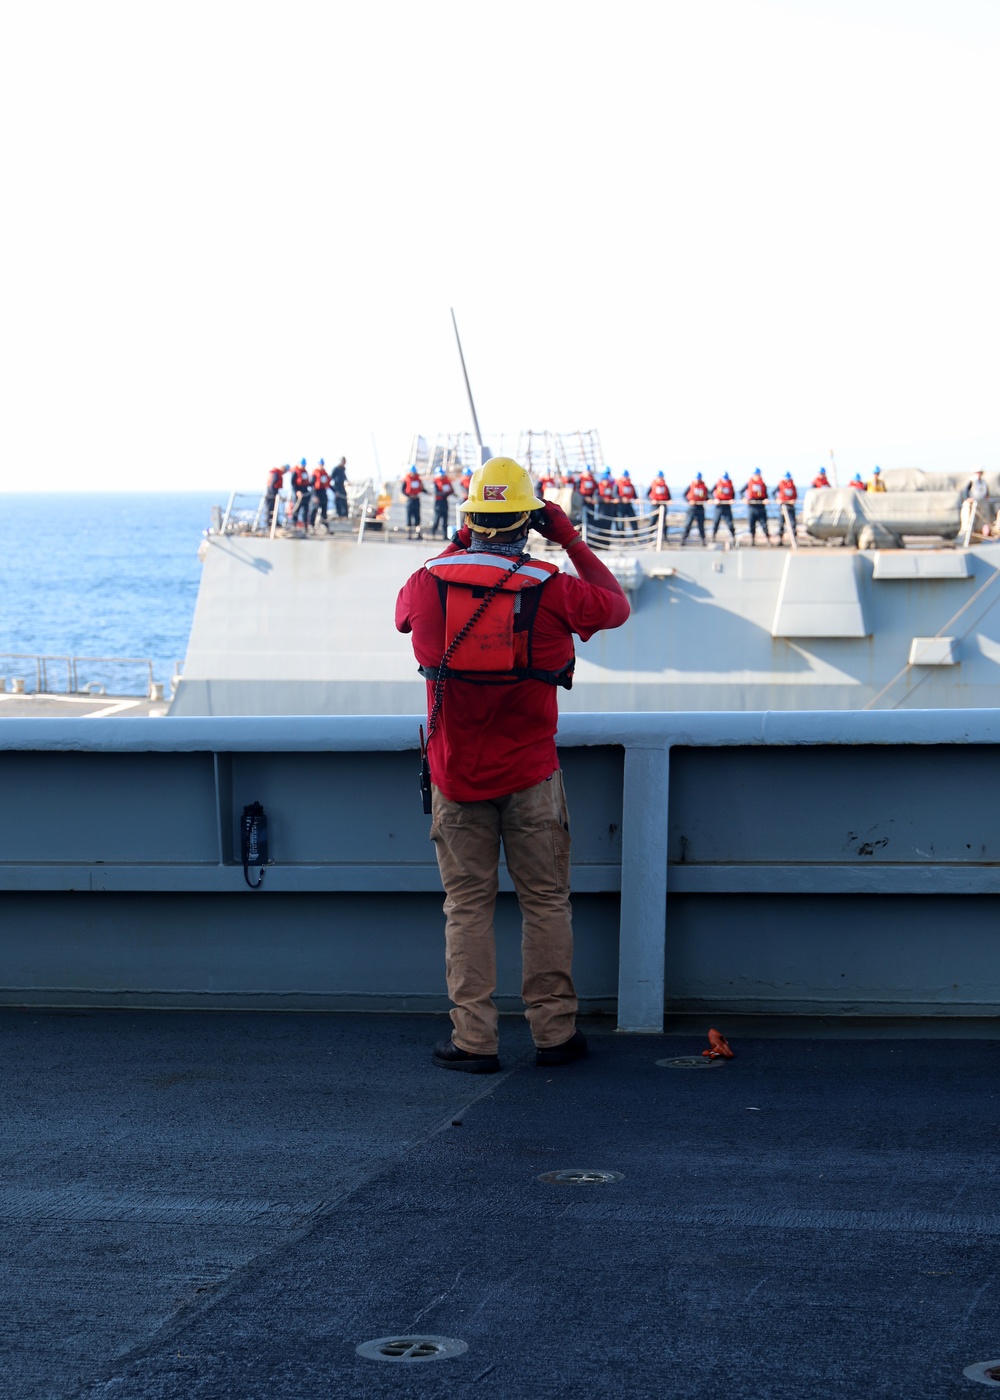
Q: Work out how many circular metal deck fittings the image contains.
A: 4